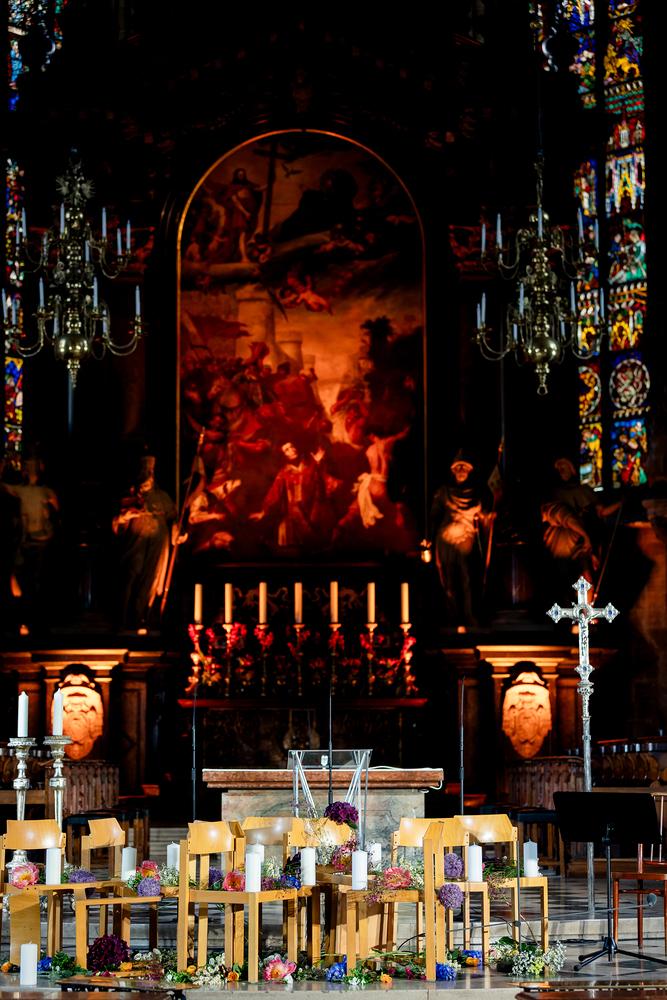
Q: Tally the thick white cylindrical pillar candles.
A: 11